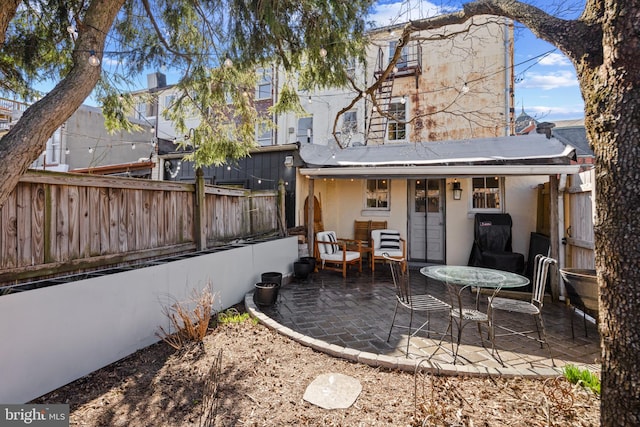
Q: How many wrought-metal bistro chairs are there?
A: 2